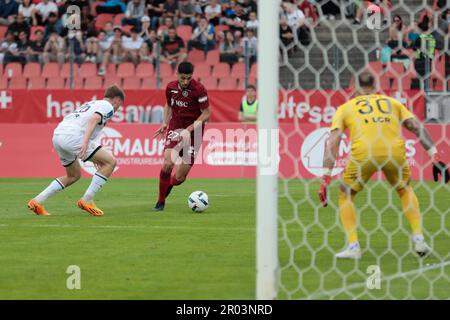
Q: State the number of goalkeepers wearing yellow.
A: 1